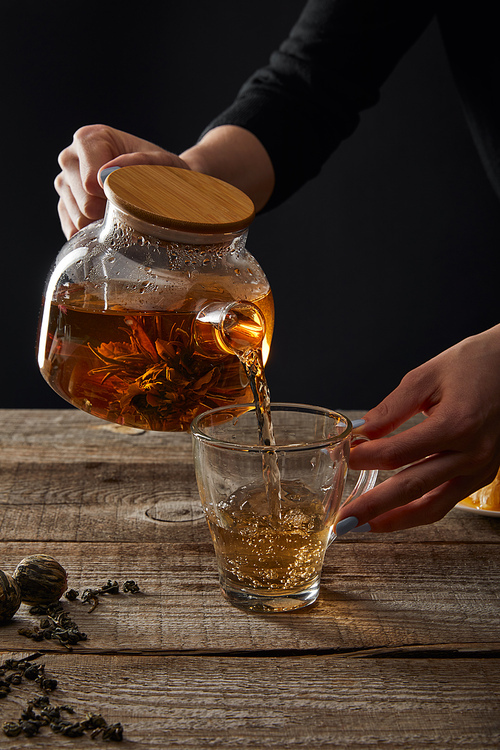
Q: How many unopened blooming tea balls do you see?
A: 2